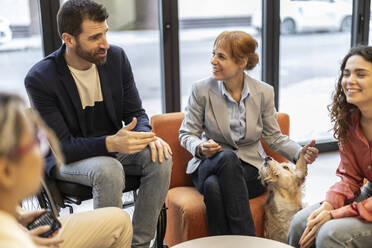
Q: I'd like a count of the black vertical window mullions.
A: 4